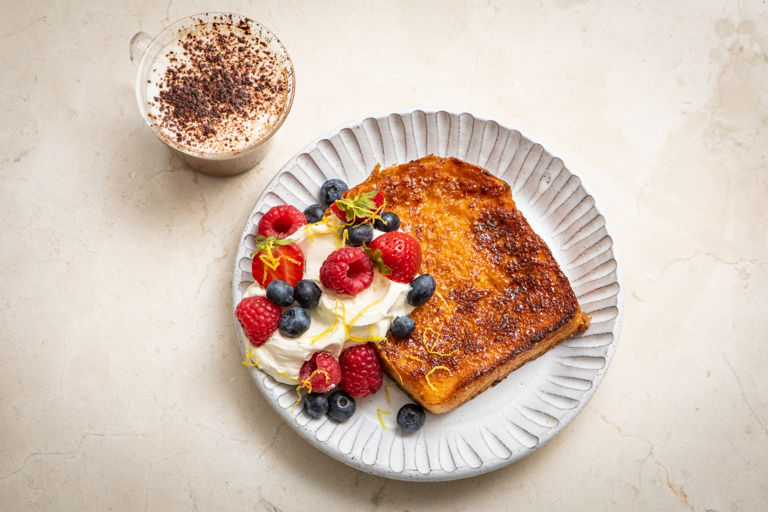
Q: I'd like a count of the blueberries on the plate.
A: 12